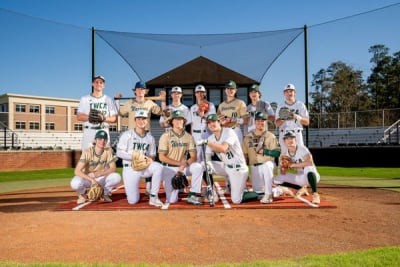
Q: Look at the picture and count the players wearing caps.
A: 13